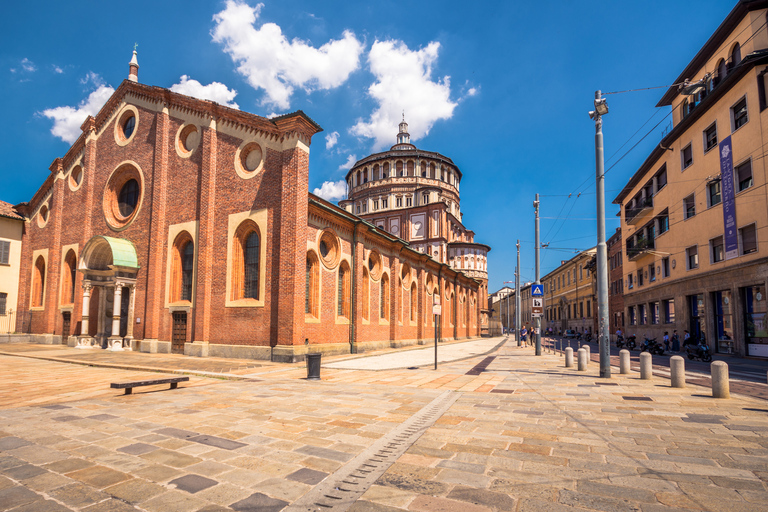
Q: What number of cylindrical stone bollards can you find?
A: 7